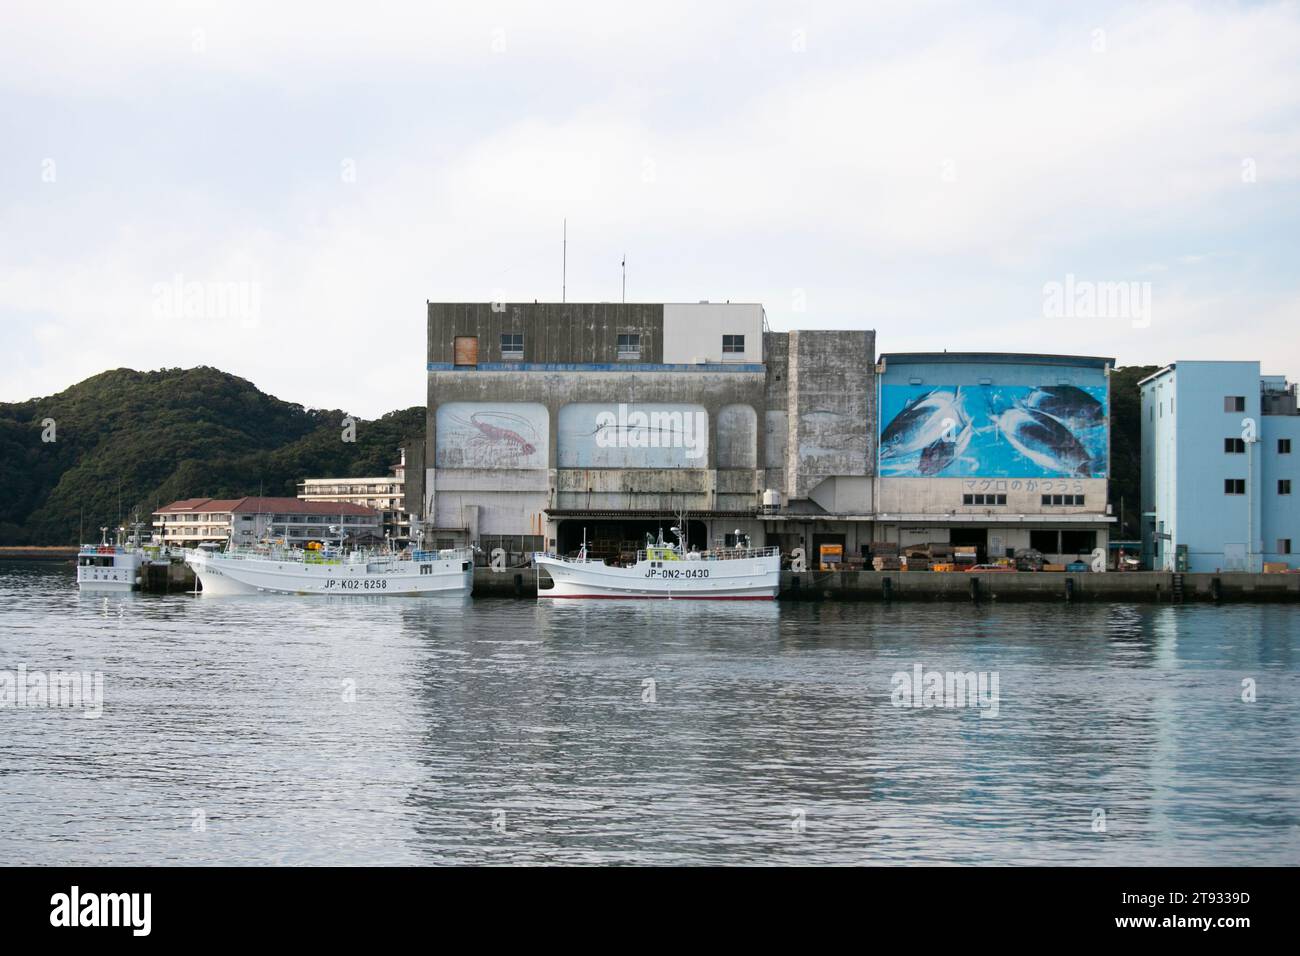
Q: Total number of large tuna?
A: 4